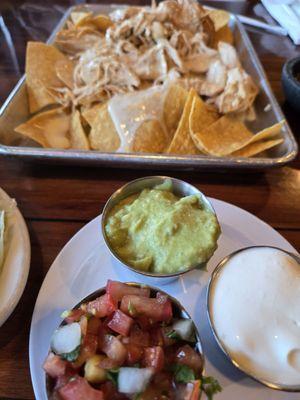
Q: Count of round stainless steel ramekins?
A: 3